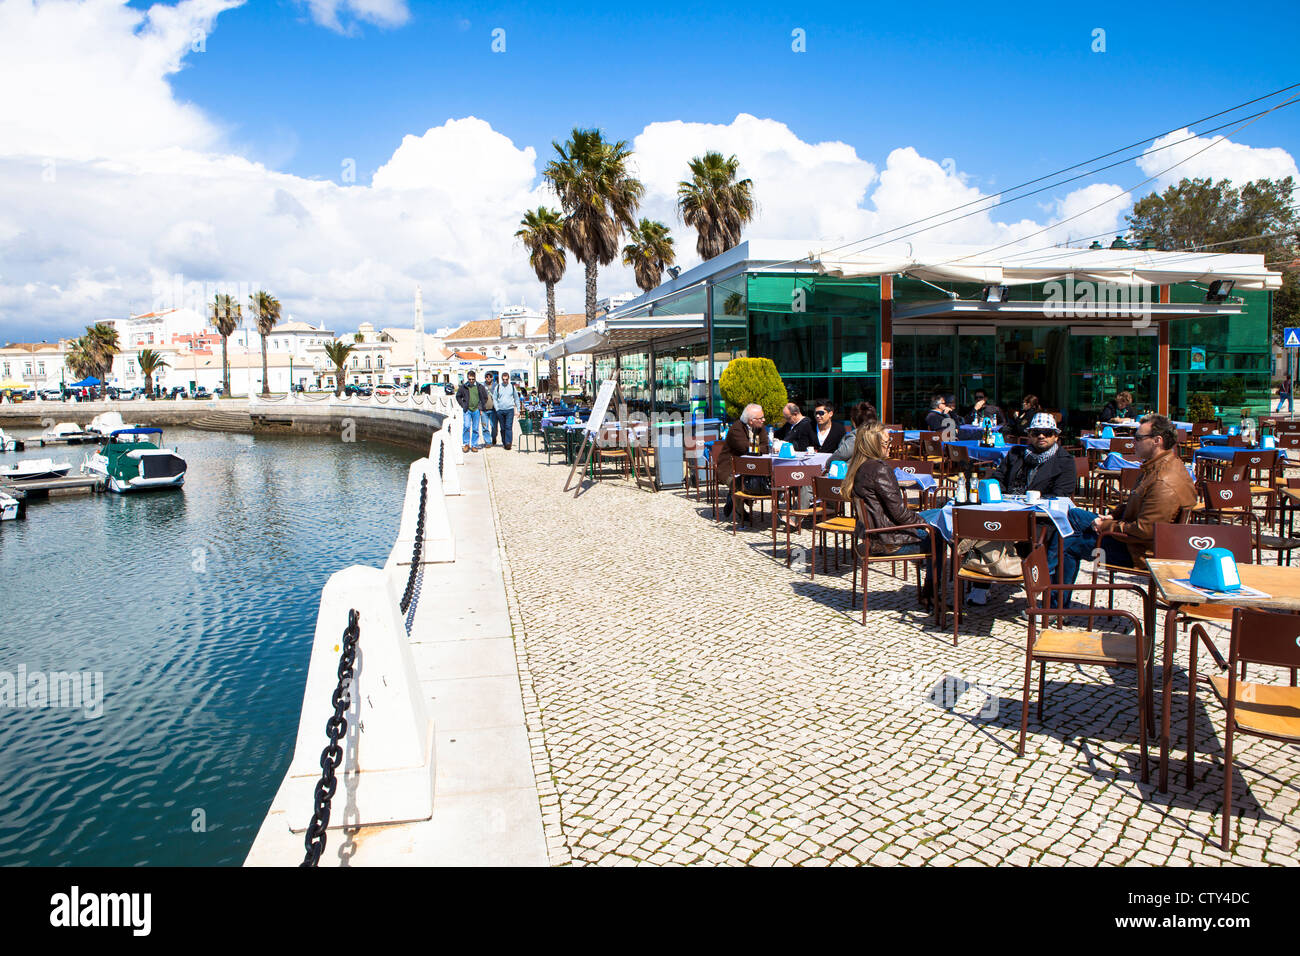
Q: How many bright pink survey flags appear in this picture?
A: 0